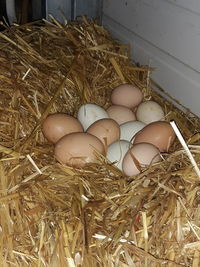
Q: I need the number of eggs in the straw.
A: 11